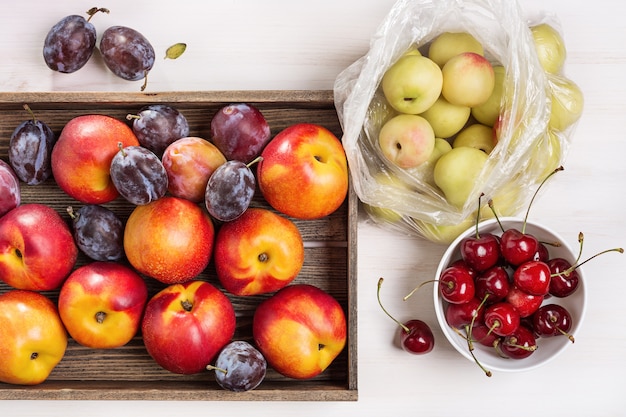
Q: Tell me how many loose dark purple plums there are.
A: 2